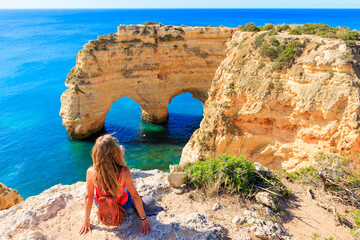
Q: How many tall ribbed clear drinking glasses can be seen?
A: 0